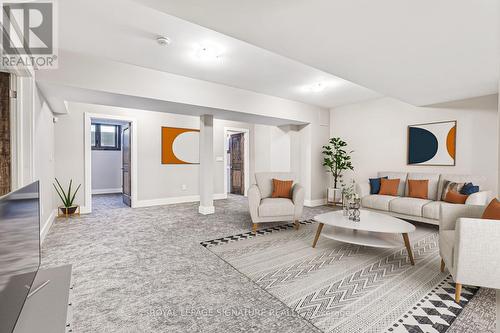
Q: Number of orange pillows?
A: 5